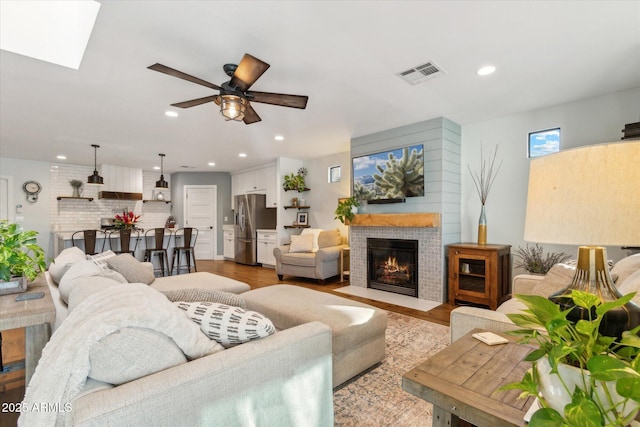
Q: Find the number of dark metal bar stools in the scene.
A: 4